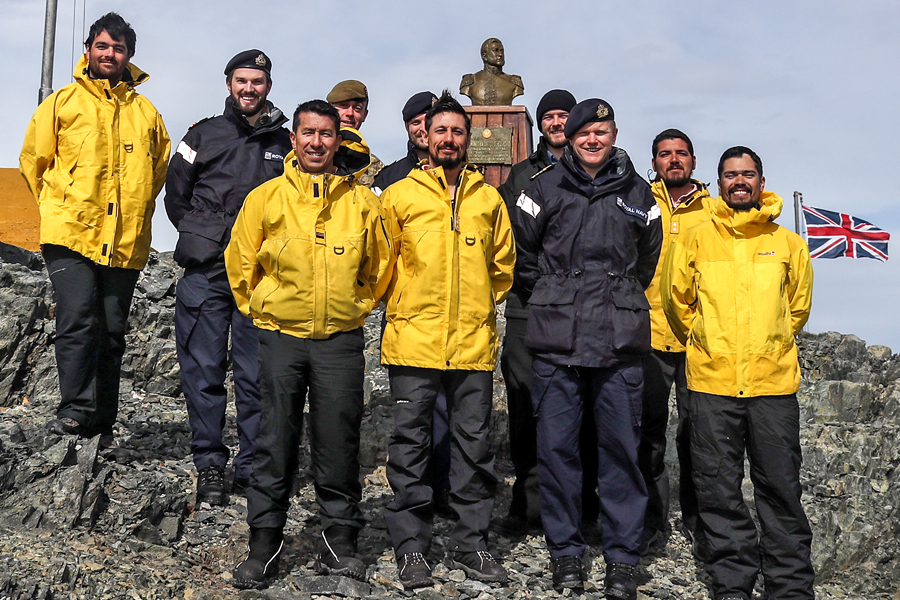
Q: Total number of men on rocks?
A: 10